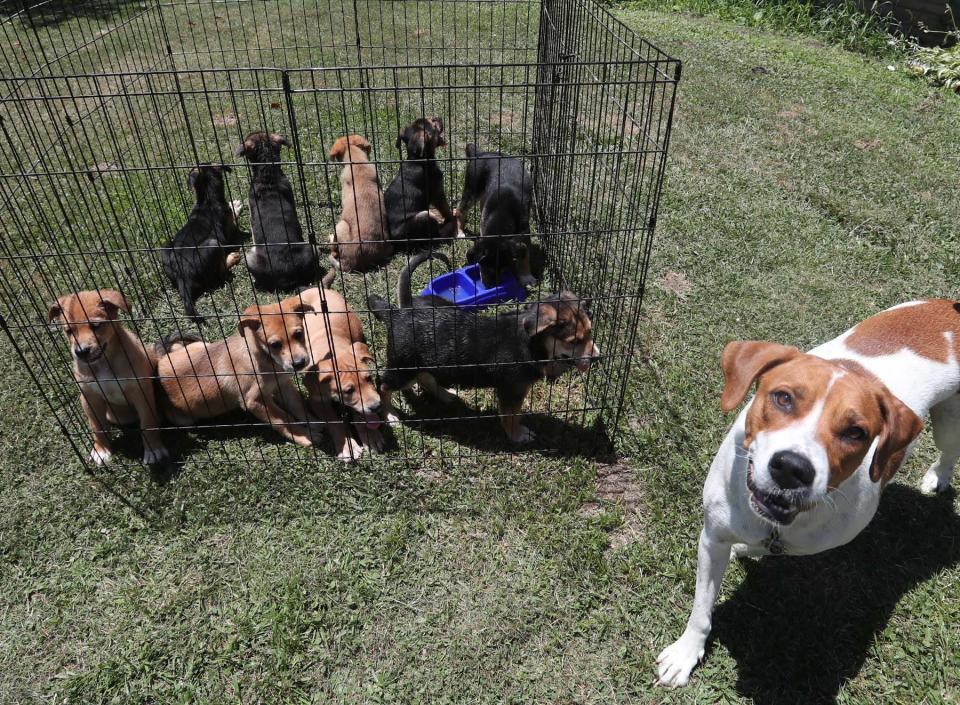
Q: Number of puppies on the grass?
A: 9